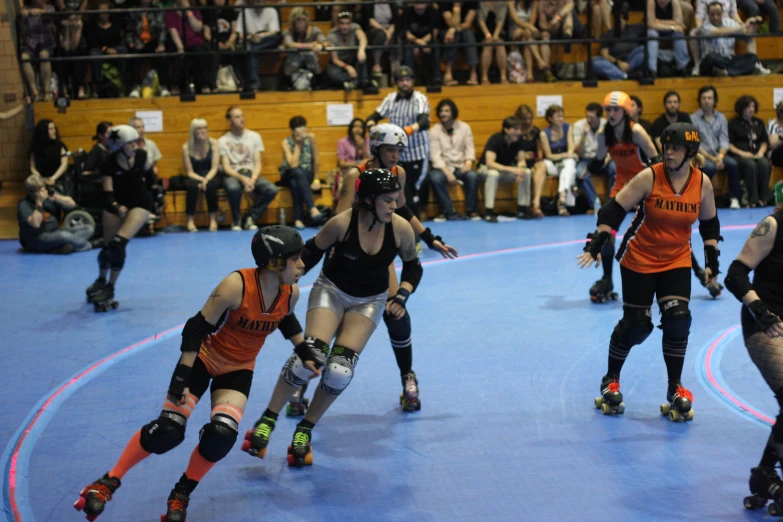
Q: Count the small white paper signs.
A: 4